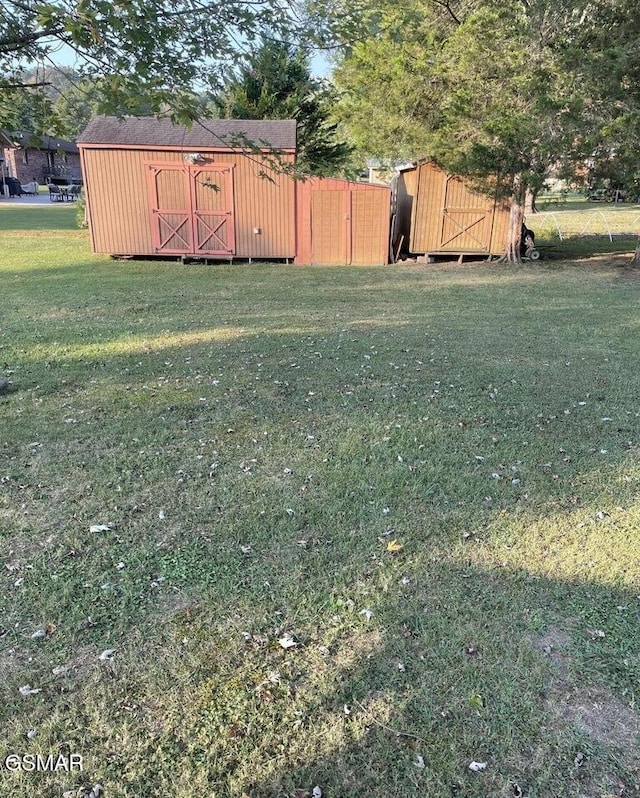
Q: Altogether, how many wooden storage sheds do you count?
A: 3